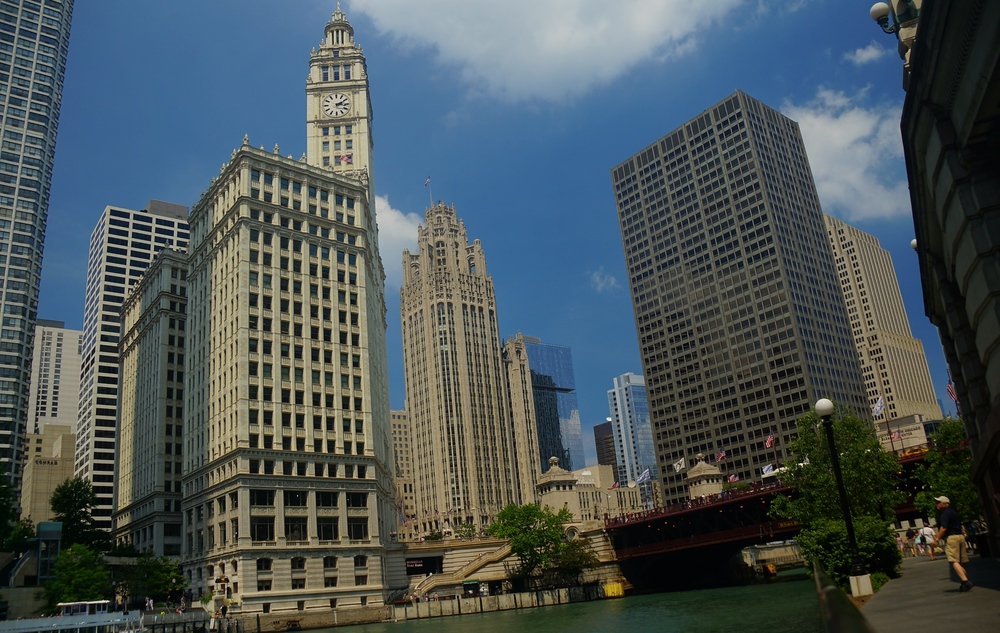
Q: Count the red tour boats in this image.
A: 0